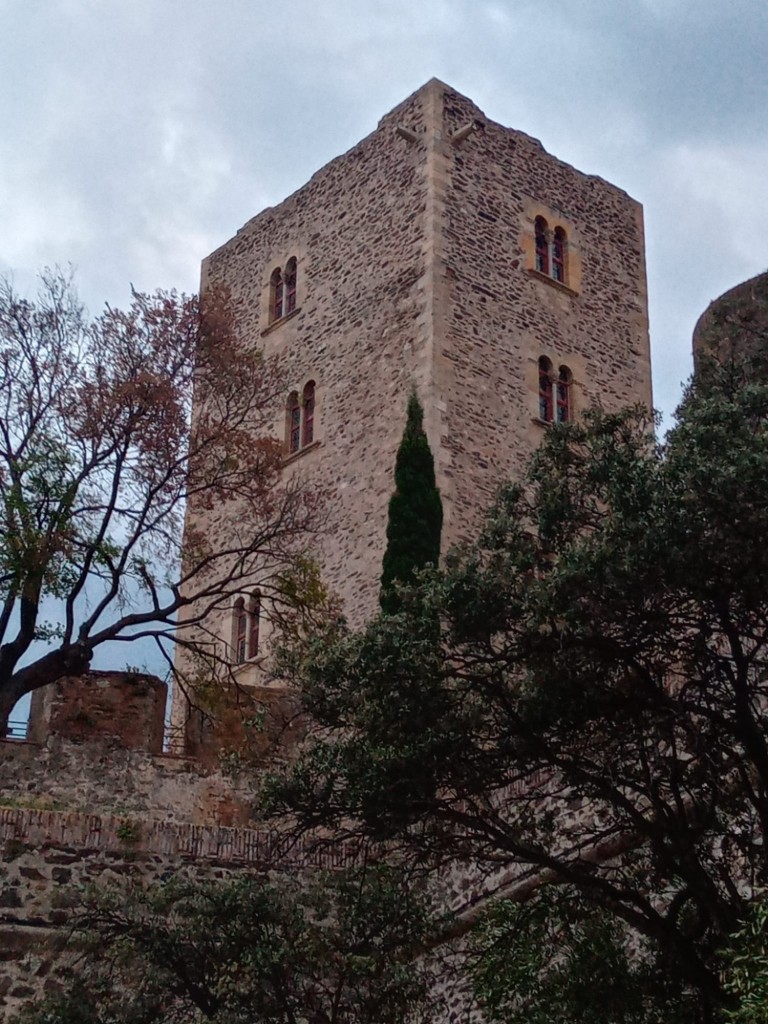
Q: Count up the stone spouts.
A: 2